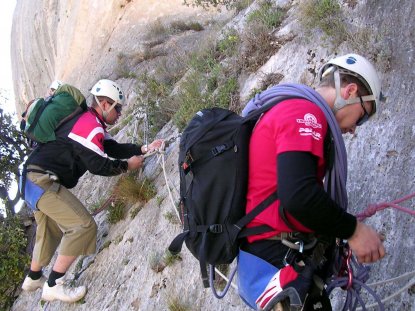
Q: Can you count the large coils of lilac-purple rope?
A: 1